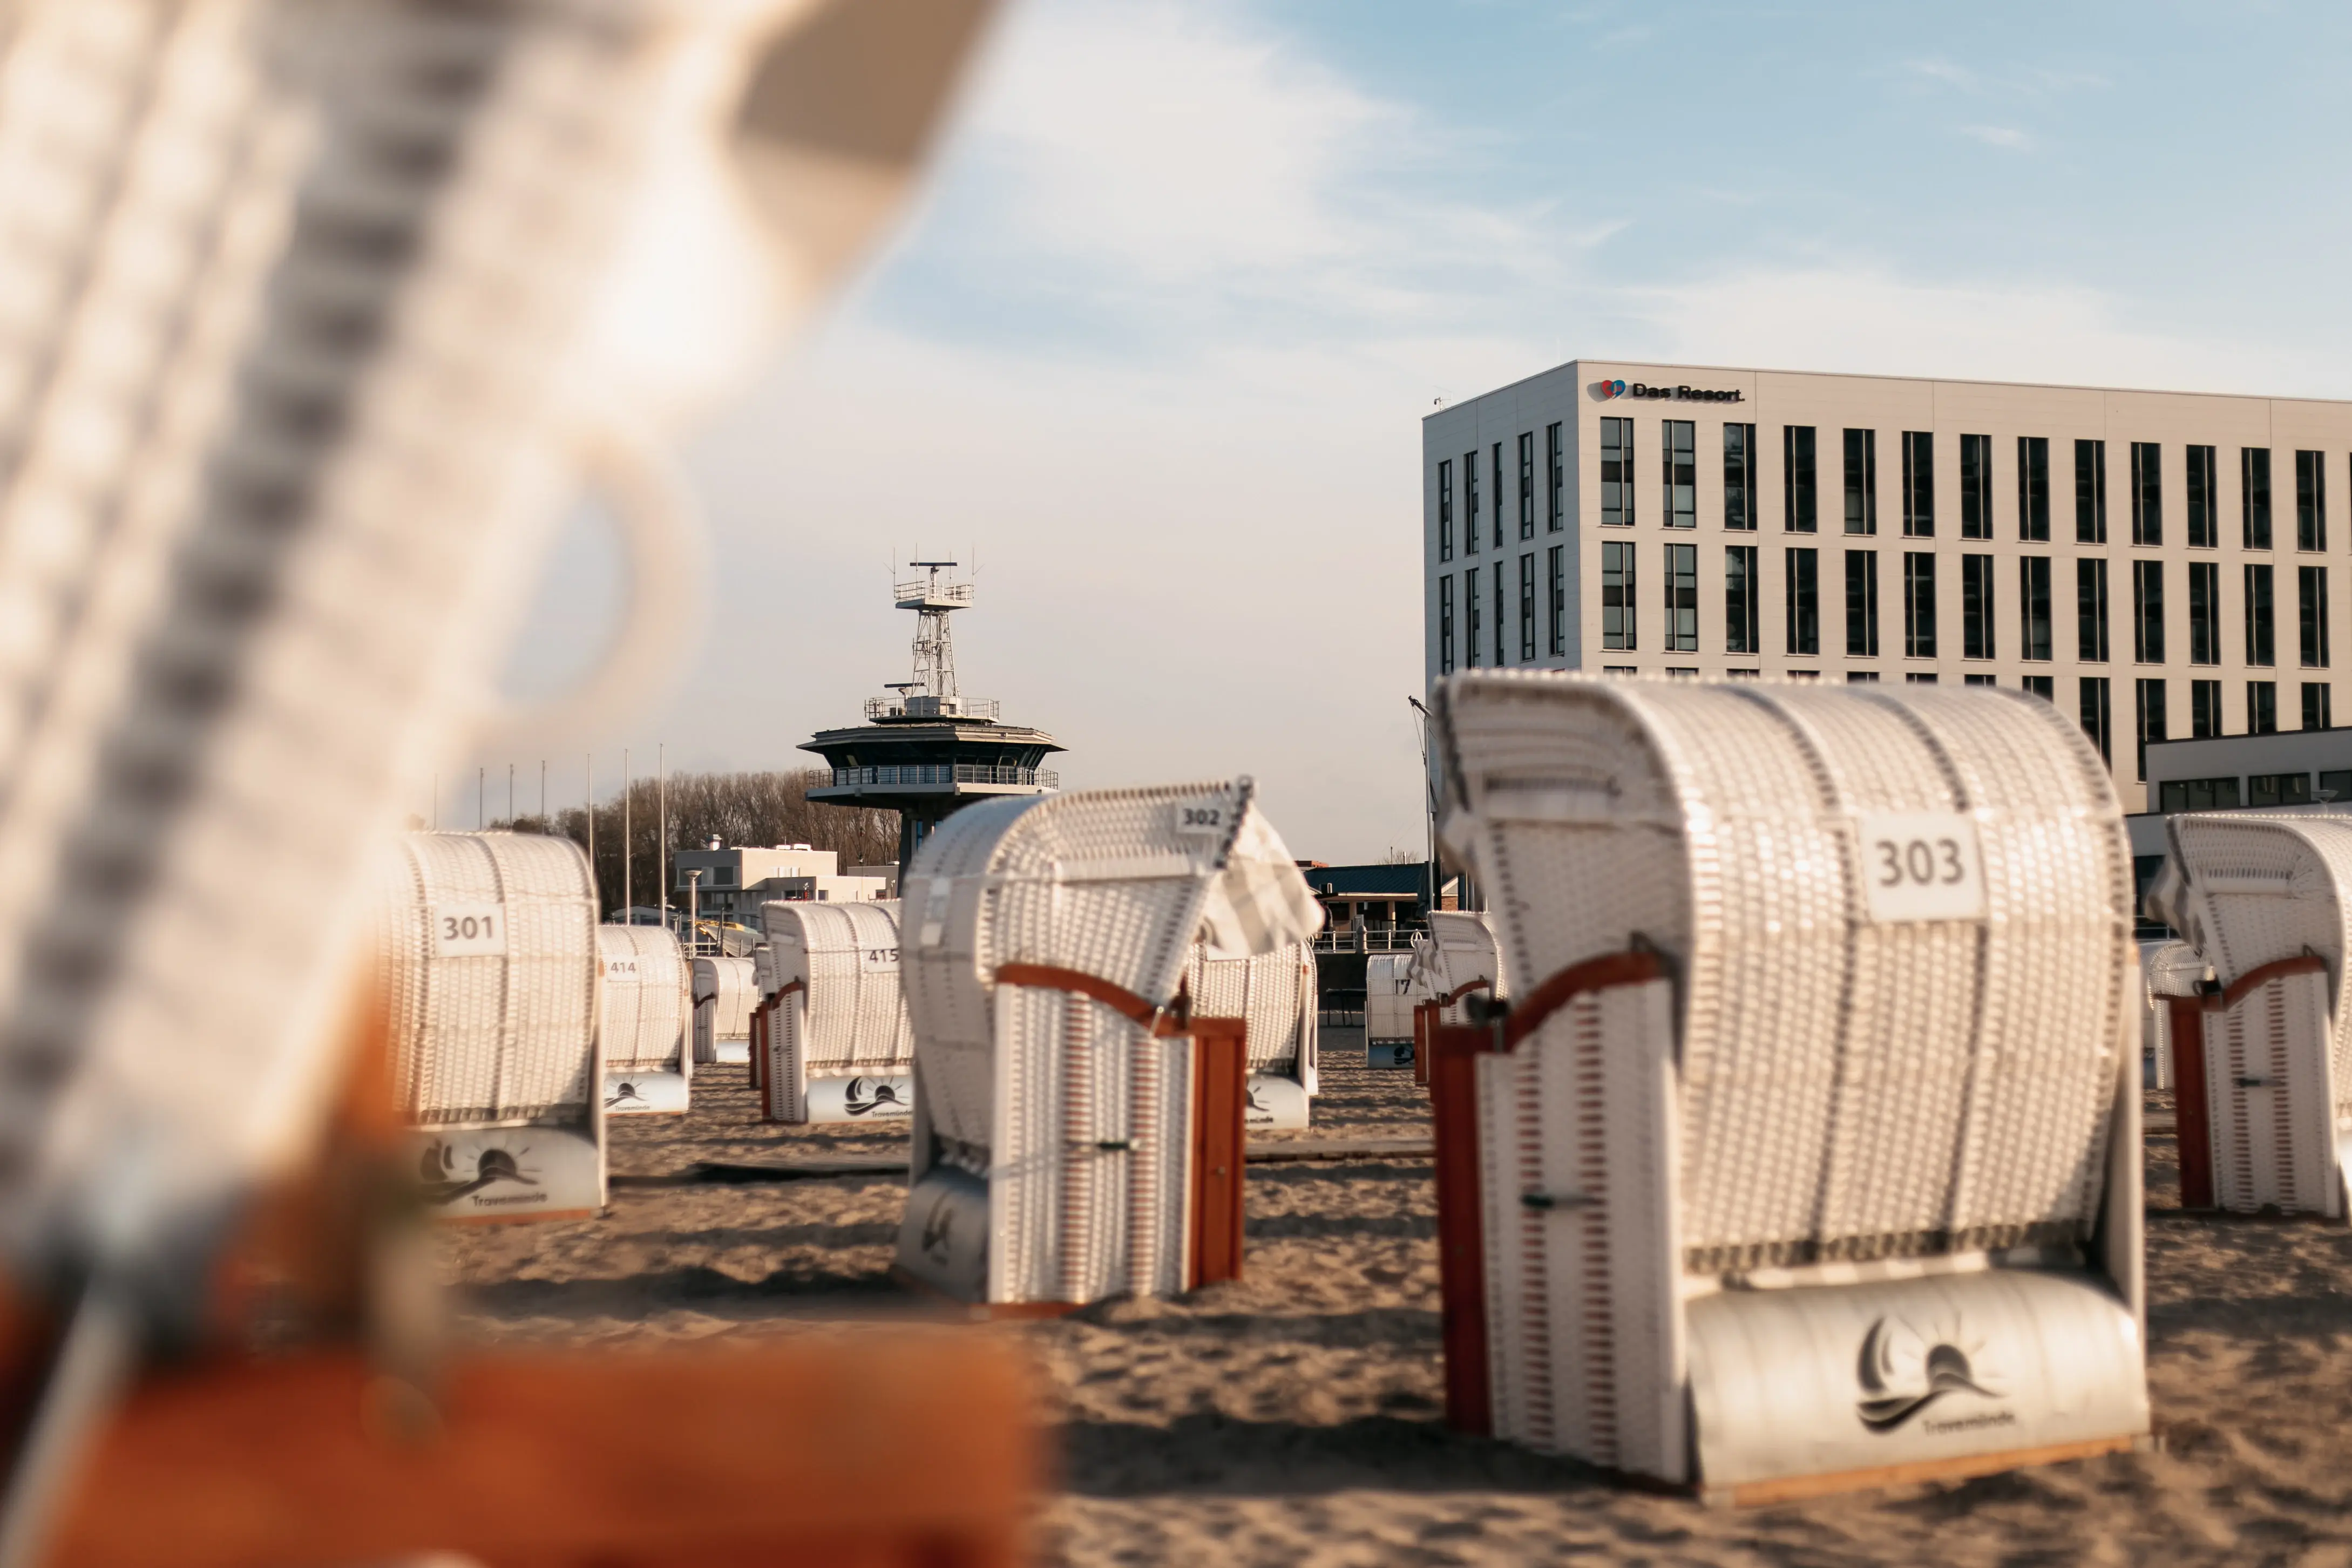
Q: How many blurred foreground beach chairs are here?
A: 1